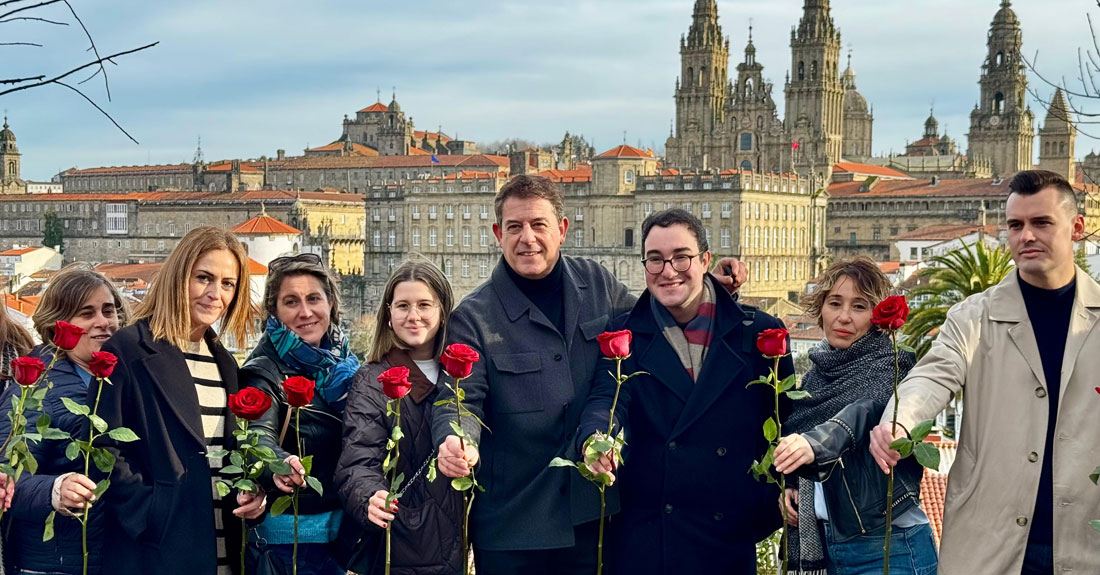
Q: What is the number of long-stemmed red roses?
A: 10